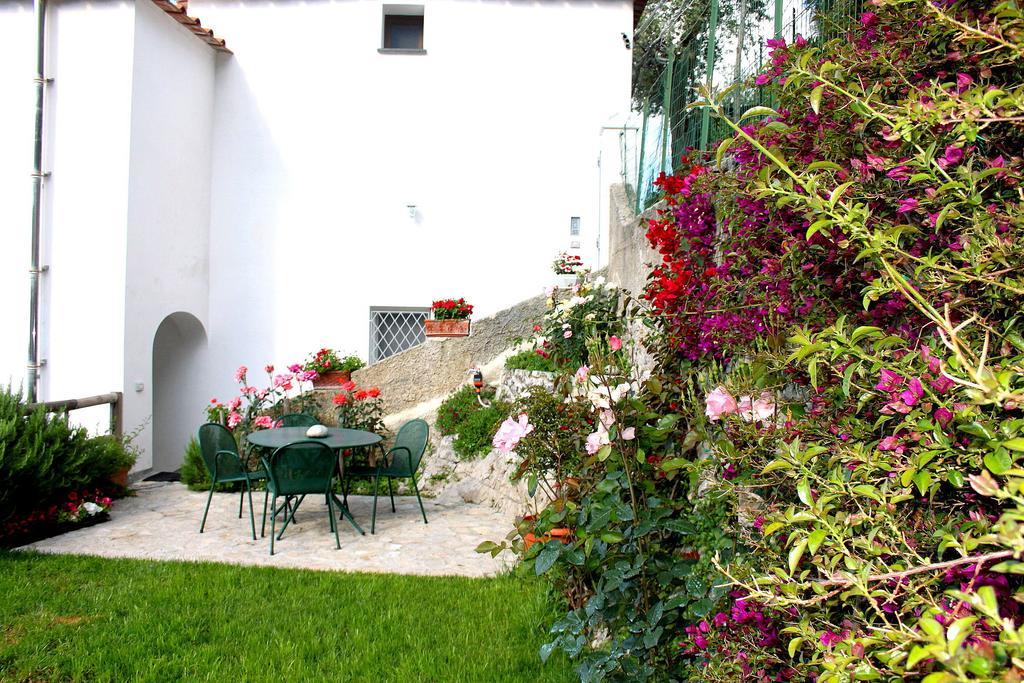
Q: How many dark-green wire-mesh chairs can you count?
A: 4